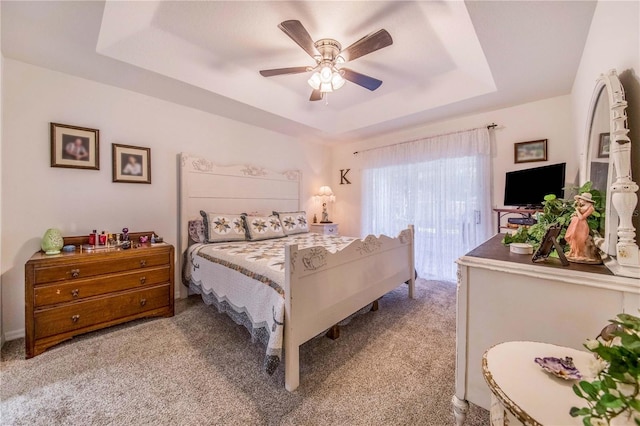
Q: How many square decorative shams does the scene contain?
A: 3